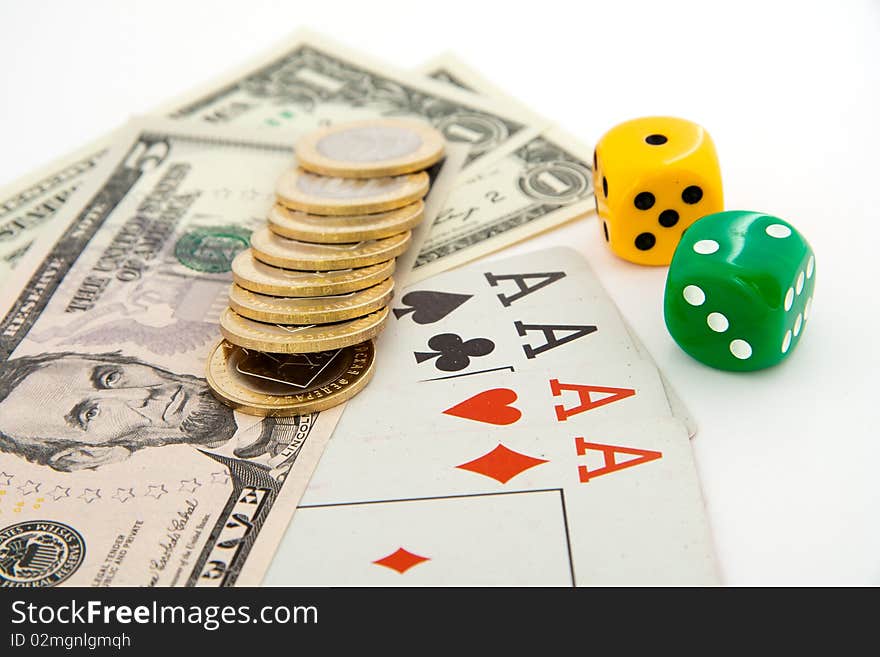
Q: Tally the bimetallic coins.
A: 8